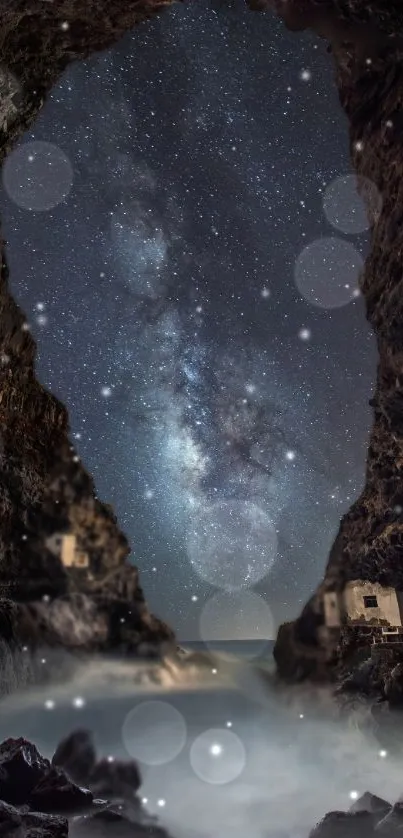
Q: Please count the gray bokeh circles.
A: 7